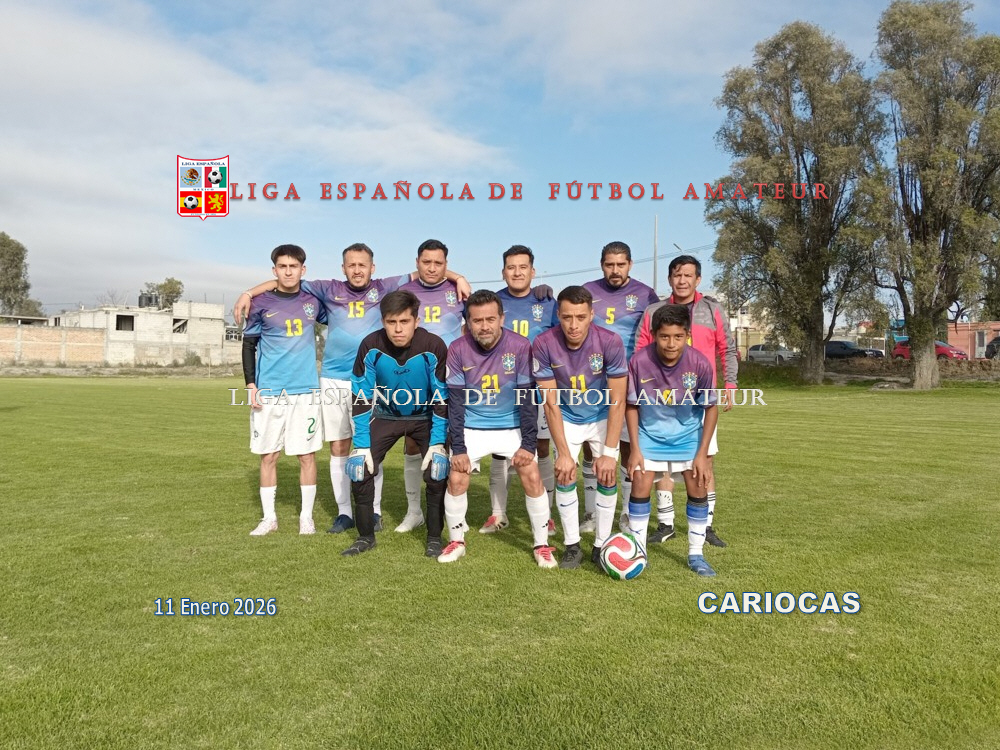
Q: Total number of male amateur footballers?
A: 10